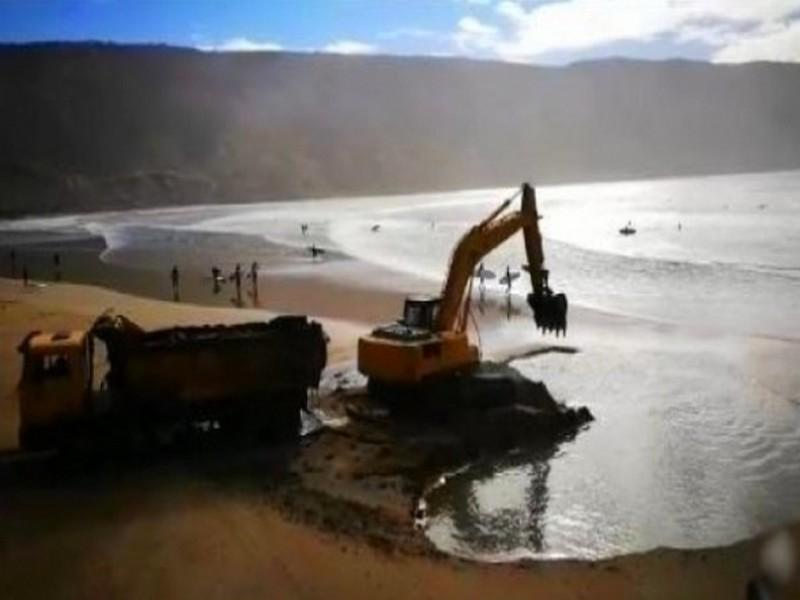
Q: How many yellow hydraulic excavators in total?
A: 1